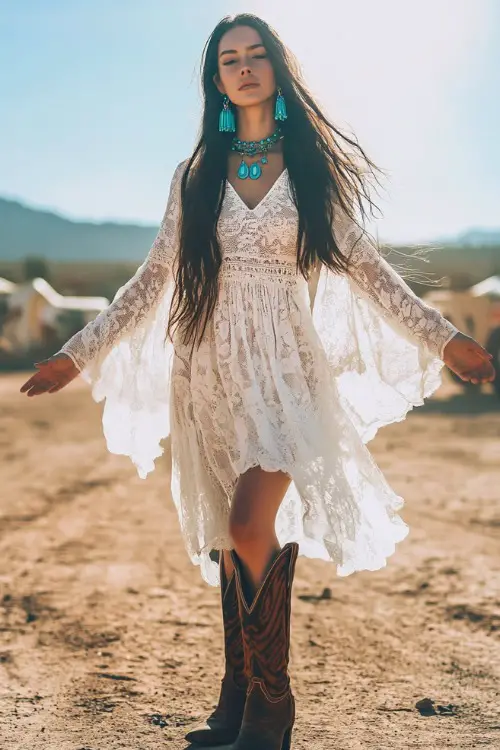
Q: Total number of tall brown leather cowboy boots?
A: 2